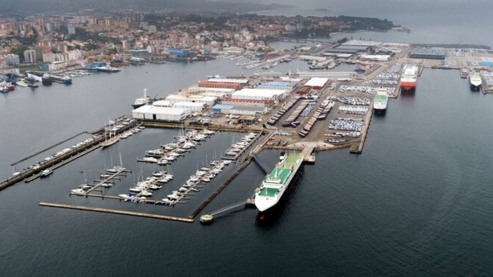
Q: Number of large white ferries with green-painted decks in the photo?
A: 2